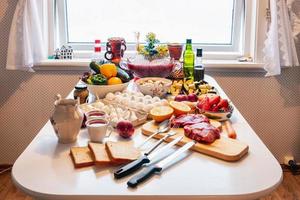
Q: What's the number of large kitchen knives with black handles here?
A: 2